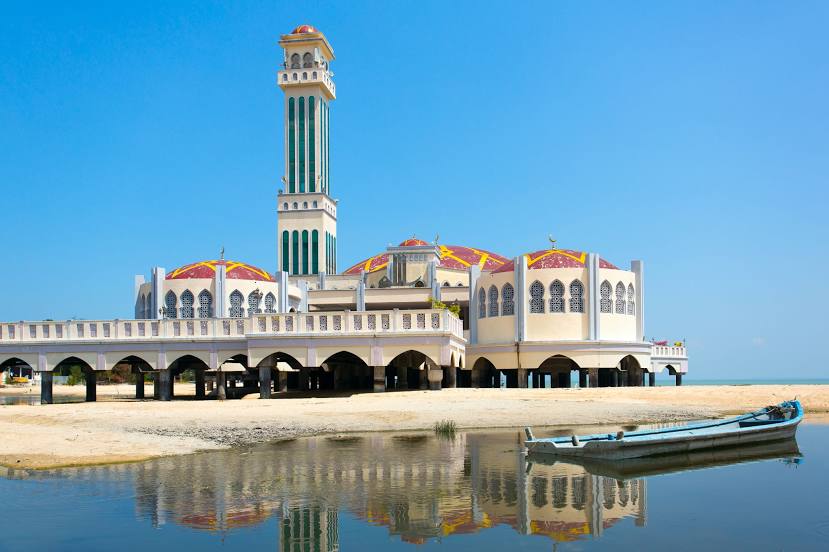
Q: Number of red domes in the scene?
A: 5